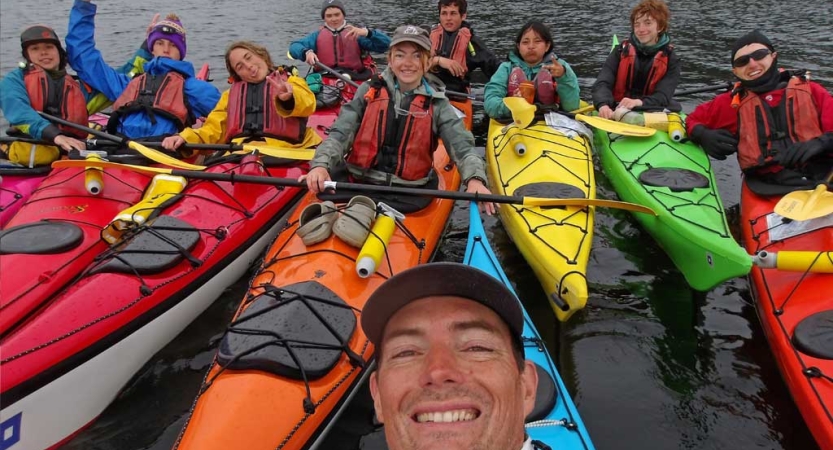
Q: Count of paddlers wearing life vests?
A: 9